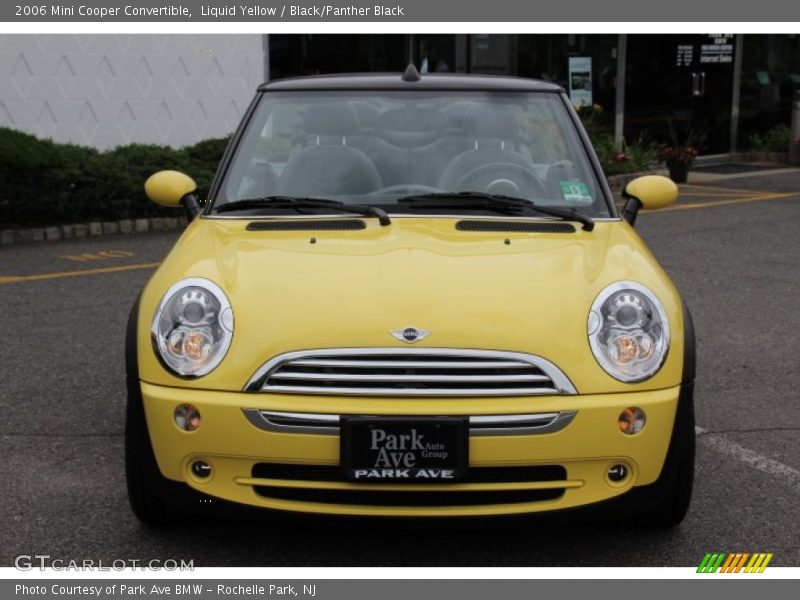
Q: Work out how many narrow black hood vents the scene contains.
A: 2